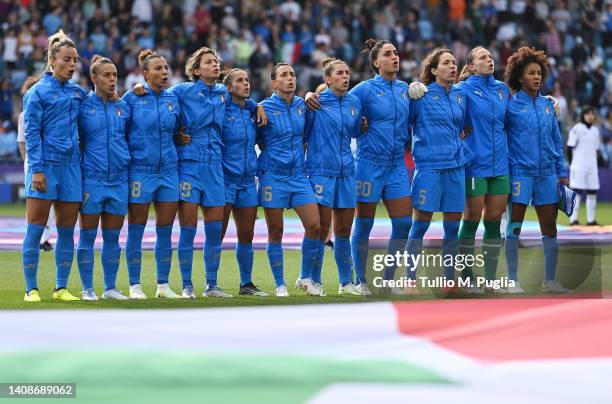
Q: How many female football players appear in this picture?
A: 11